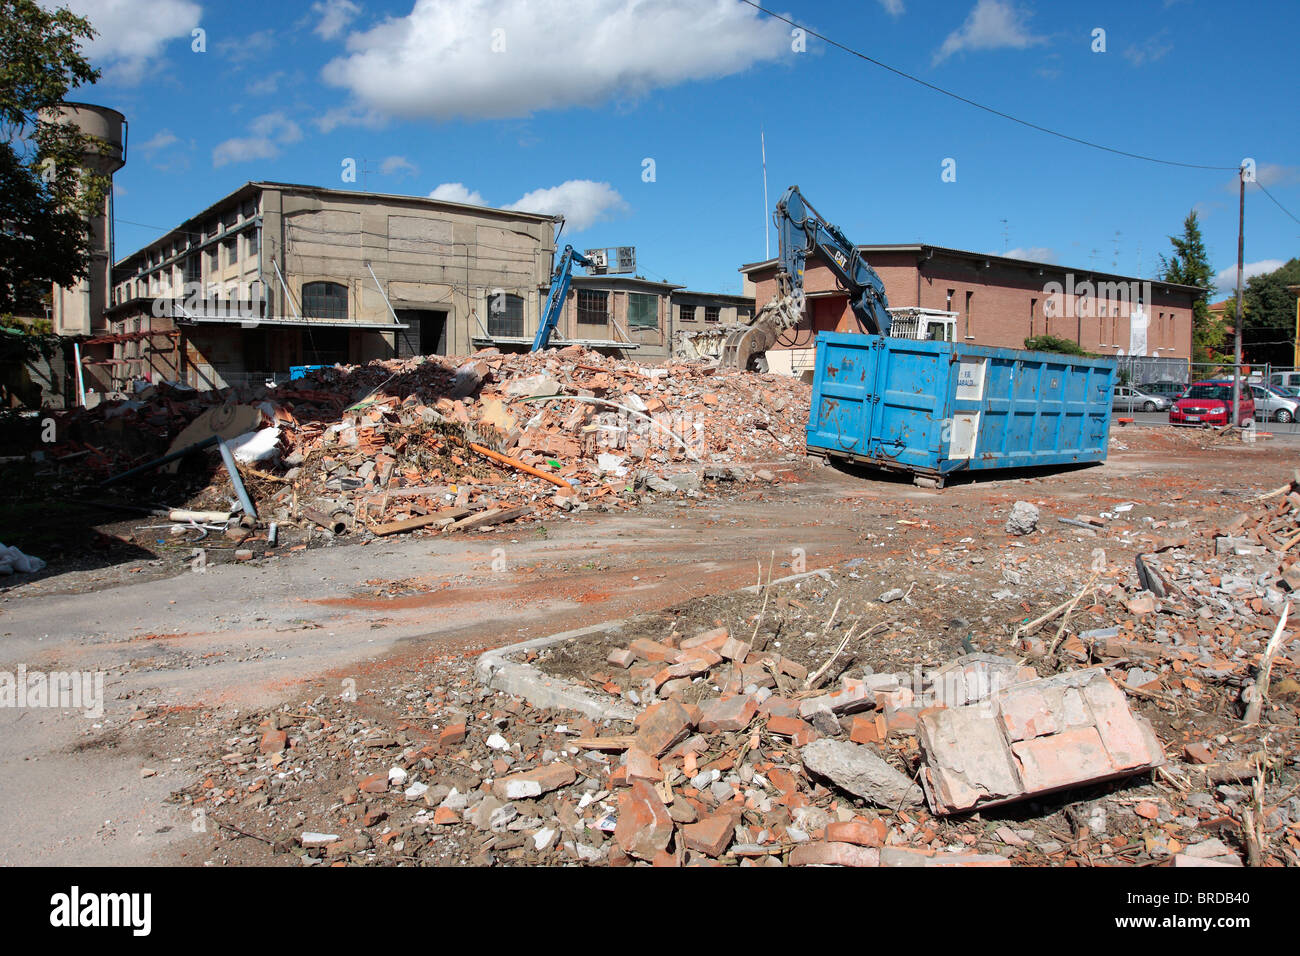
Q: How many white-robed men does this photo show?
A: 0